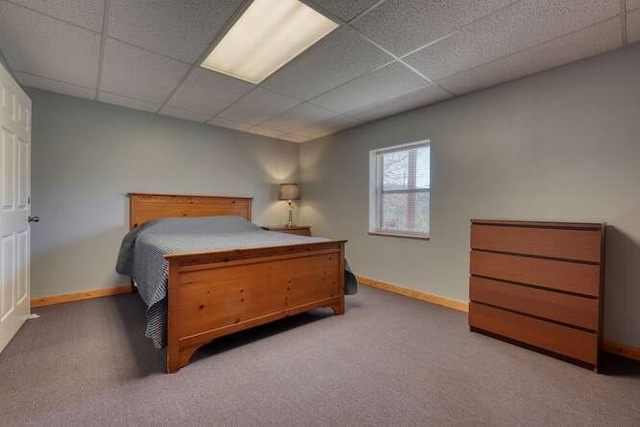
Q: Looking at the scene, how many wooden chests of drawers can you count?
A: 1